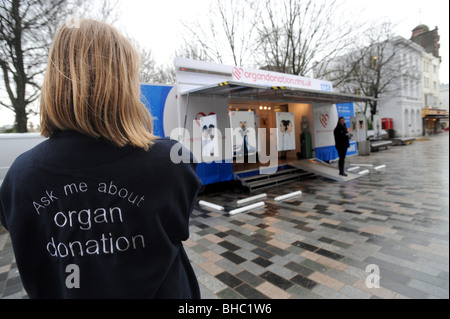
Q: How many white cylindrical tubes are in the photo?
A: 8